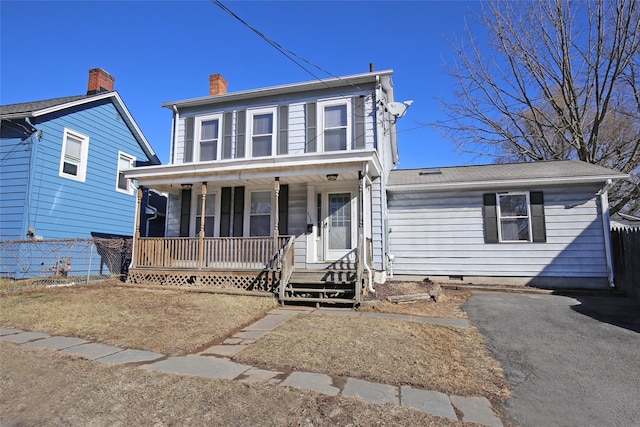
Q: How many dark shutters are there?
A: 12